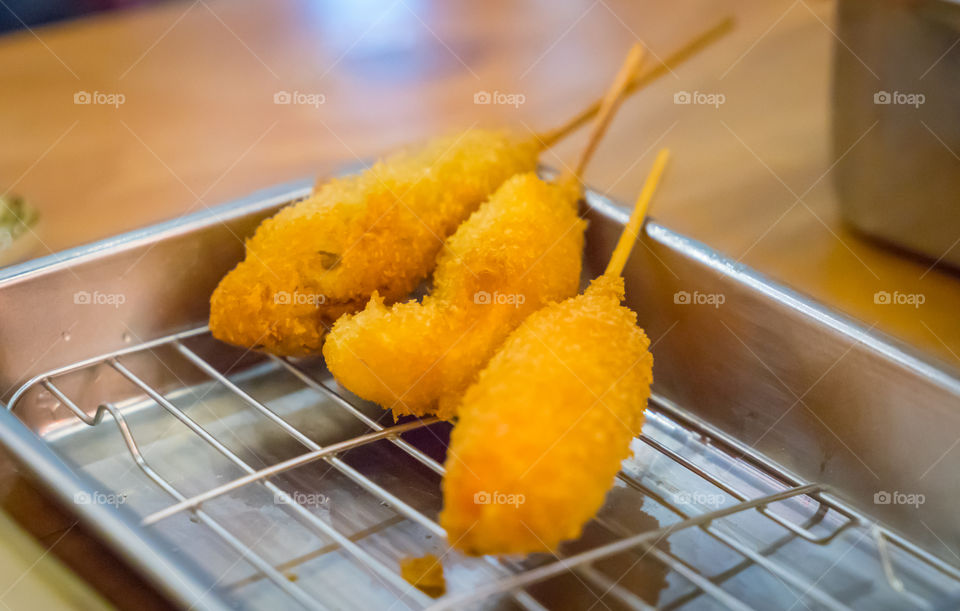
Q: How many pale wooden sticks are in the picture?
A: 3